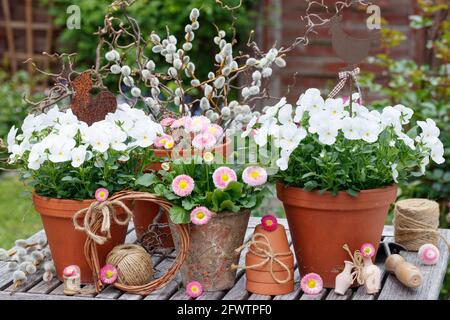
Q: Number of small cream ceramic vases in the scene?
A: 2